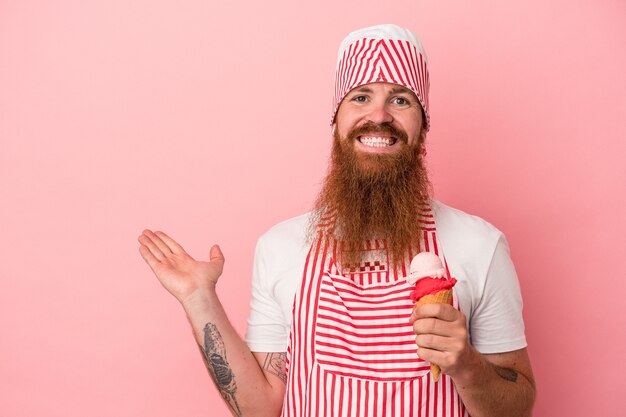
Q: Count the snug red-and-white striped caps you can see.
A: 1